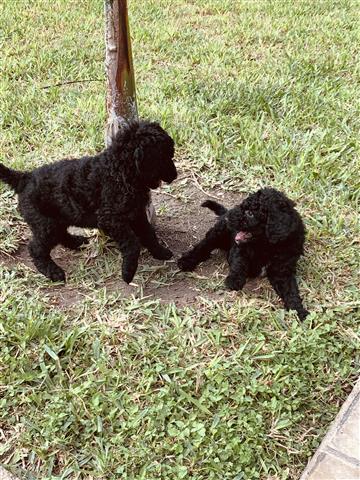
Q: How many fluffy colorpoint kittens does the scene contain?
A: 0